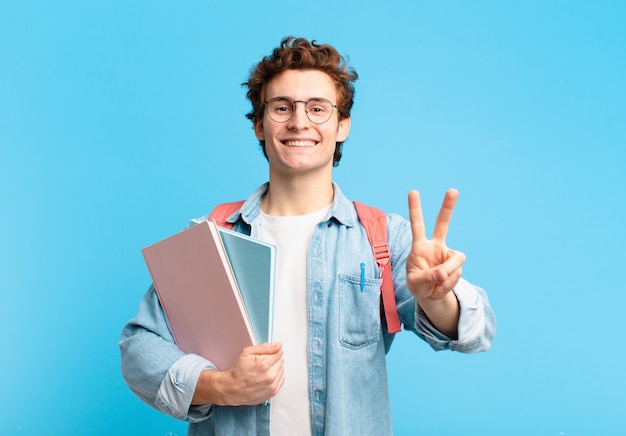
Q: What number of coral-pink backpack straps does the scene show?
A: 2